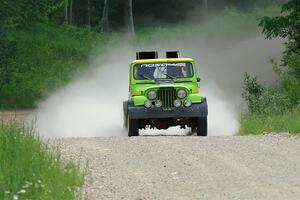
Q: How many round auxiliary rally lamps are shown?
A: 4